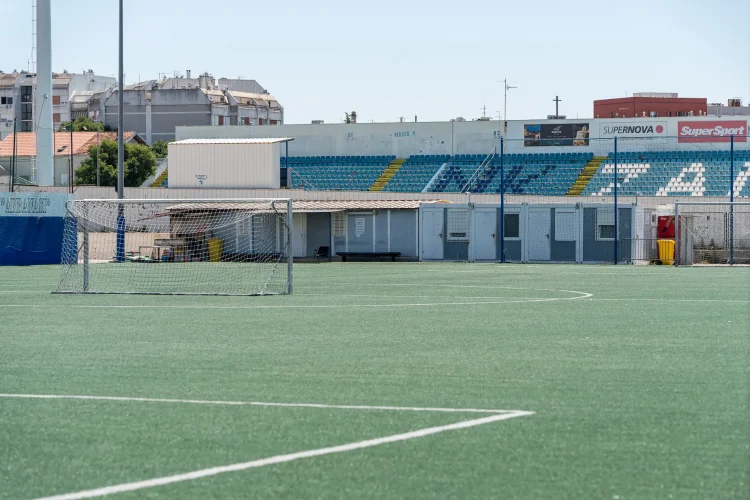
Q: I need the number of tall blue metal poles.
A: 3